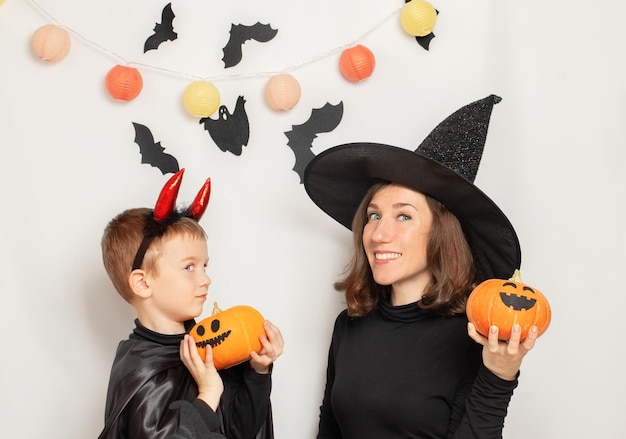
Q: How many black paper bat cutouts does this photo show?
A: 5